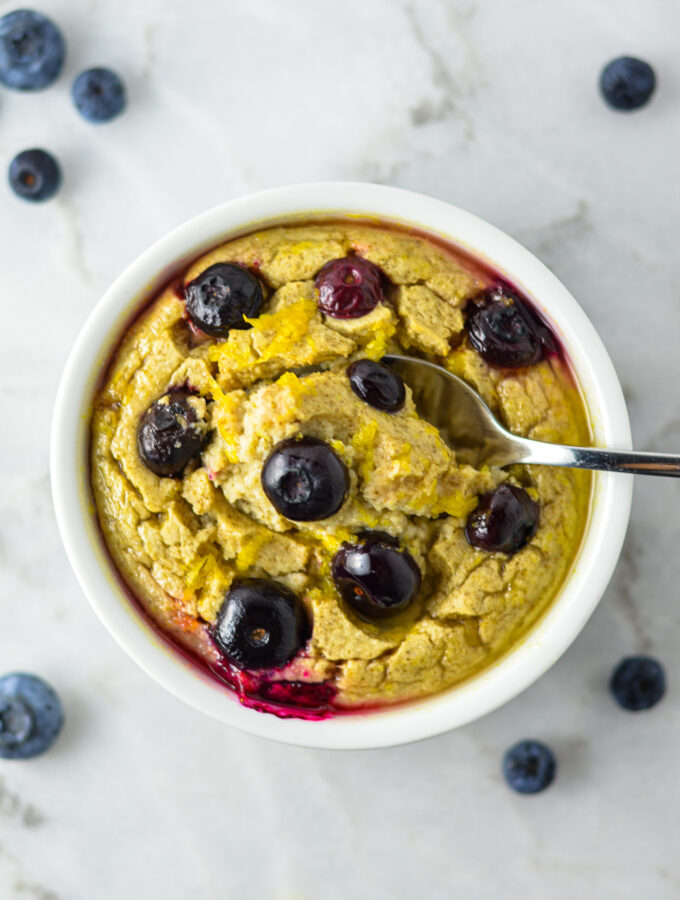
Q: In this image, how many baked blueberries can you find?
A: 9